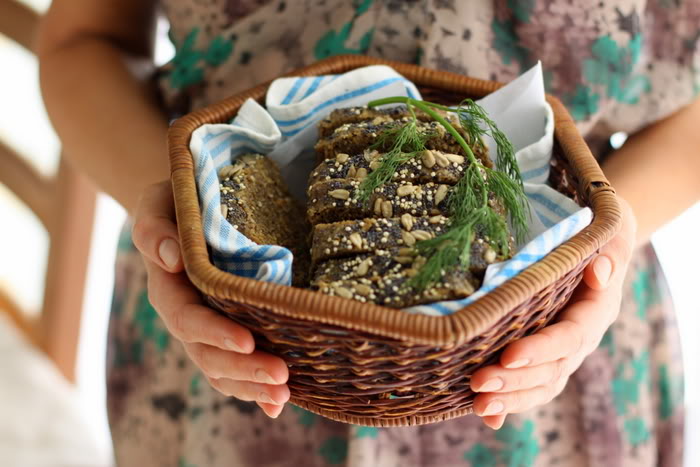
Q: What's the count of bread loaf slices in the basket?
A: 7